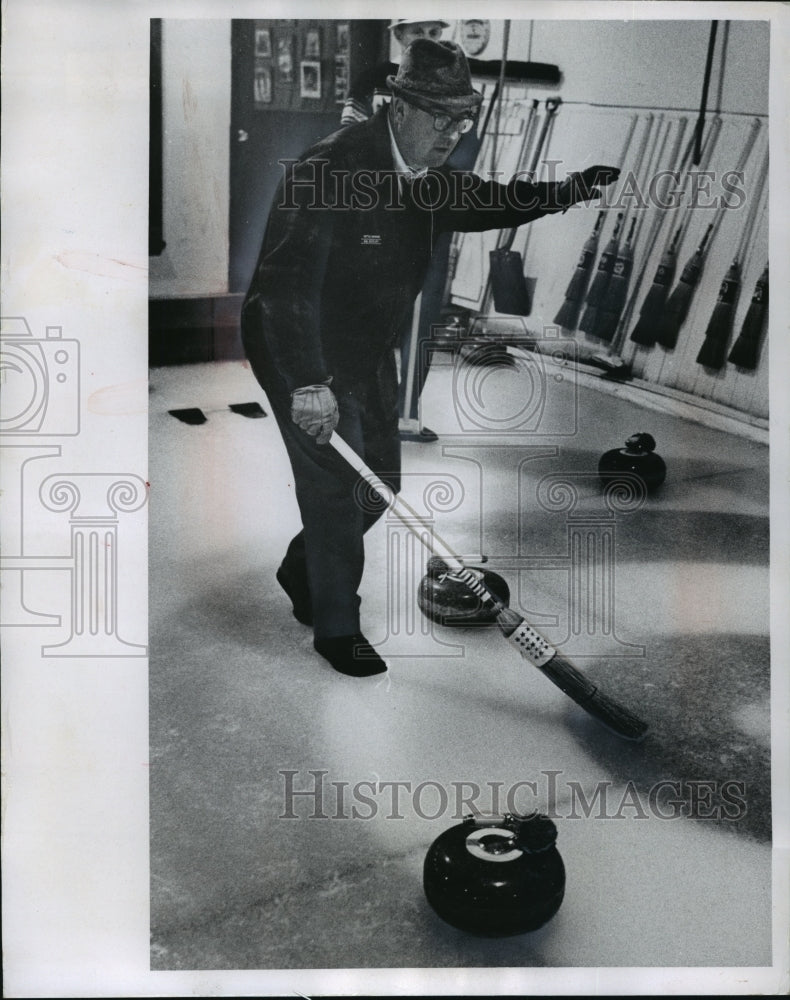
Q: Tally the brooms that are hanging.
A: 7